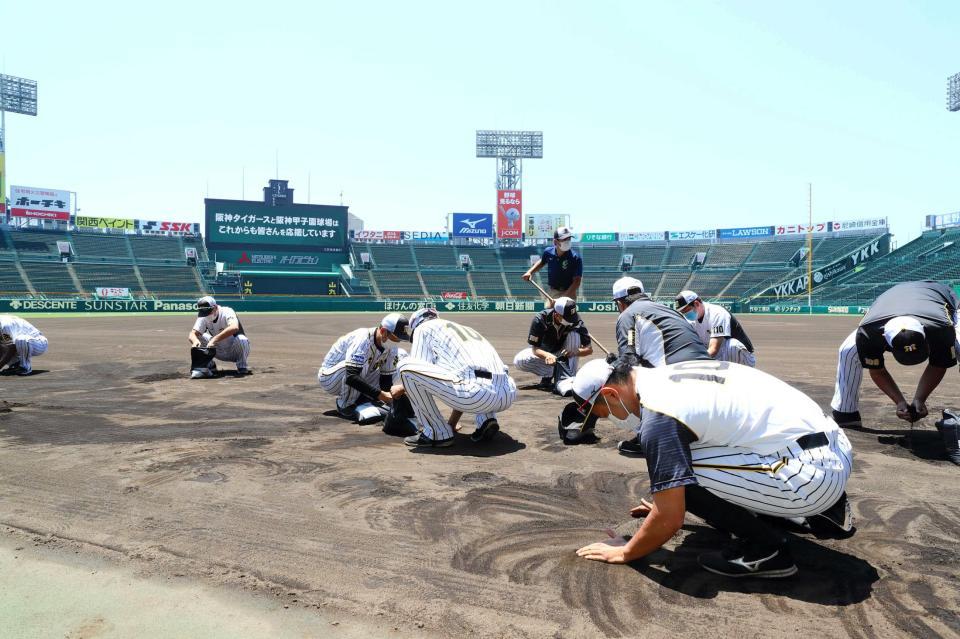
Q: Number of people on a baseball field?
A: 10